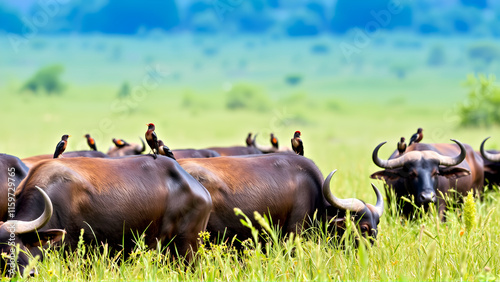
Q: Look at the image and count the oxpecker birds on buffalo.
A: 10